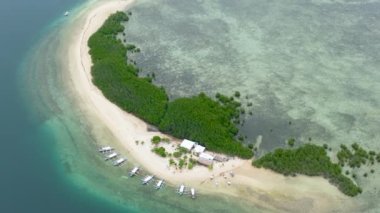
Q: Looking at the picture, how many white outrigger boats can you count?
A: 8